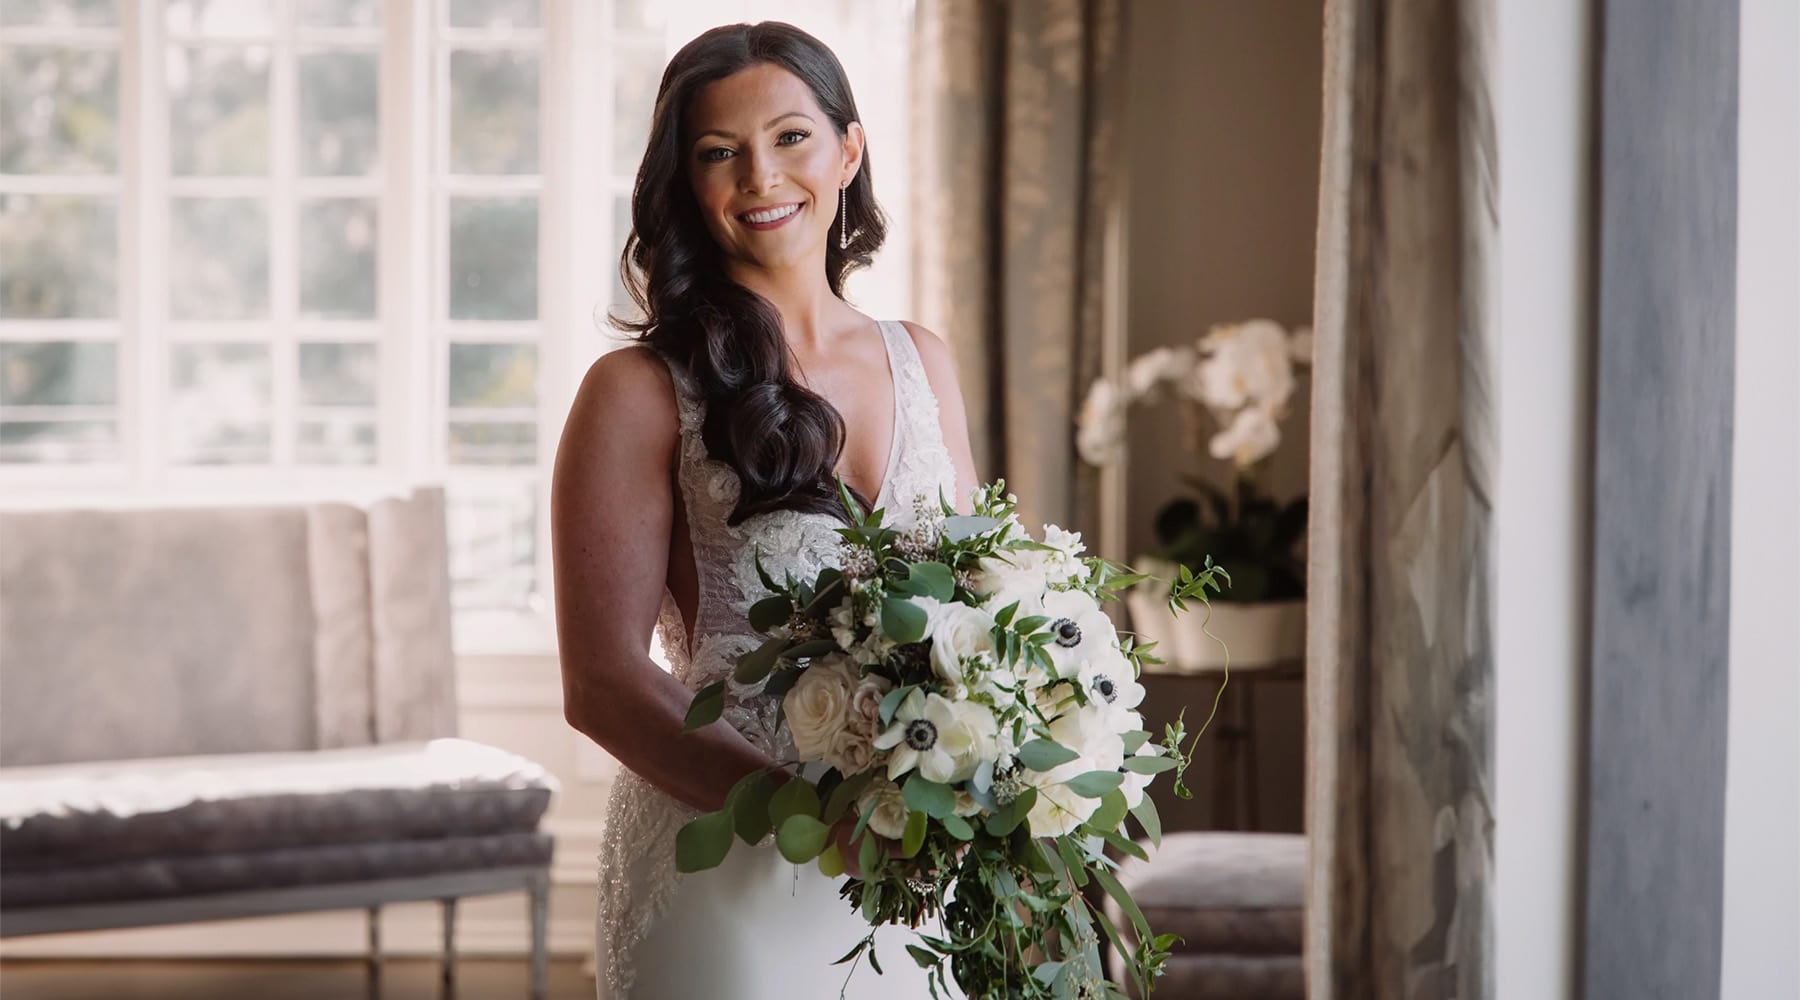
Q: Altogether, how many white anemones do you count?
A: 3